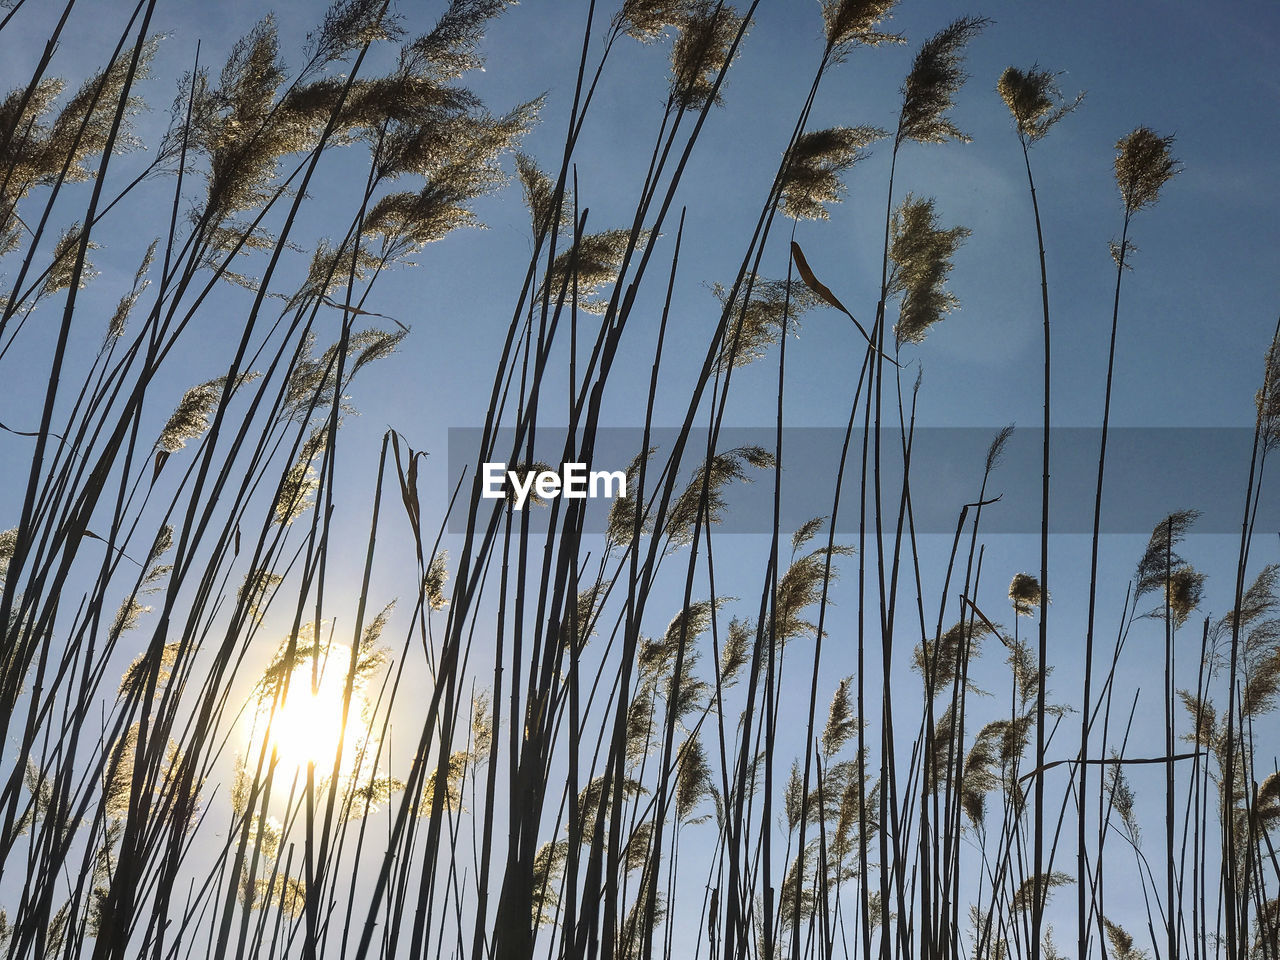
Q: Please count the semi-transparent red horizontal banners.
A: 0